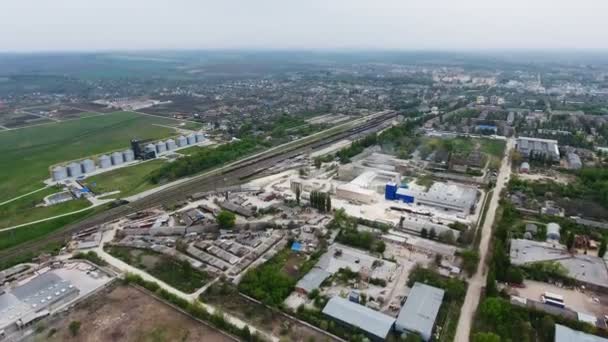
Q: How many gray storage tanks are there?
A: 12